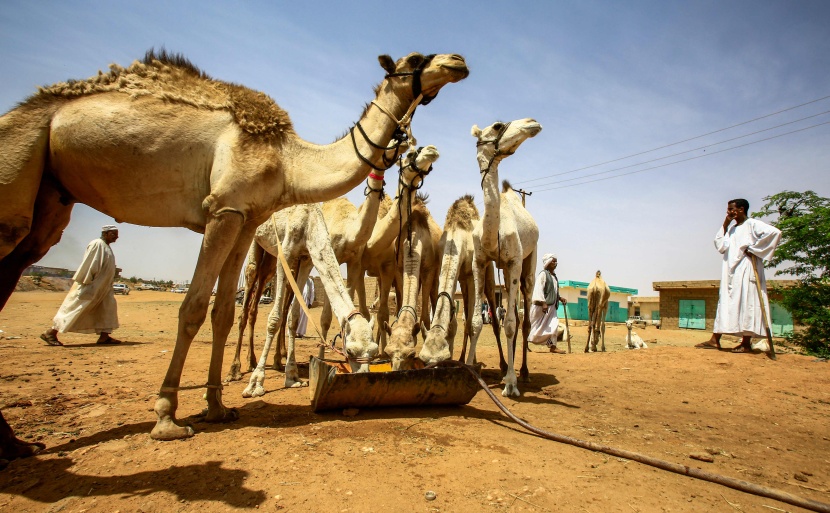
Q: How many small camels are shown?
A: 1